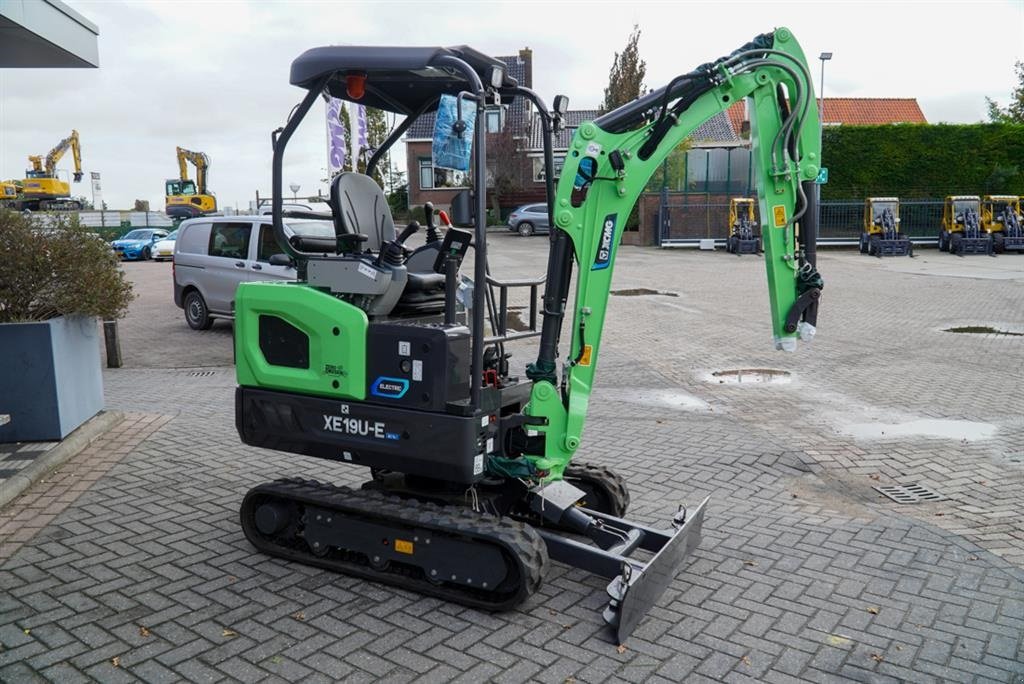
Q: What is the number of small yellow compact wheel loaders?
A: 4